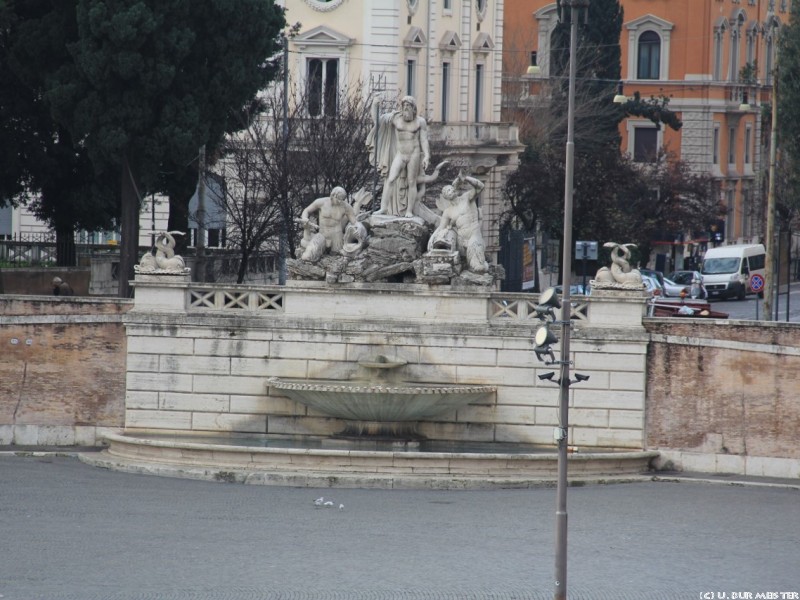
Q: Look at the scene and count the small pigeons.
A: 3